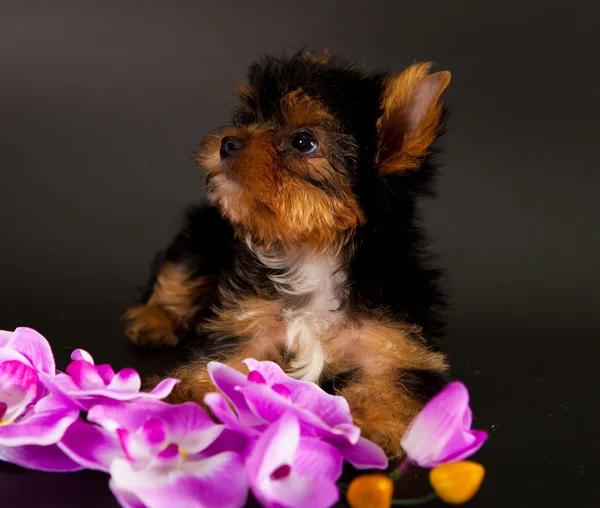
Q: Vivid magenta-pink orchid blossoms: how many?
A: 6